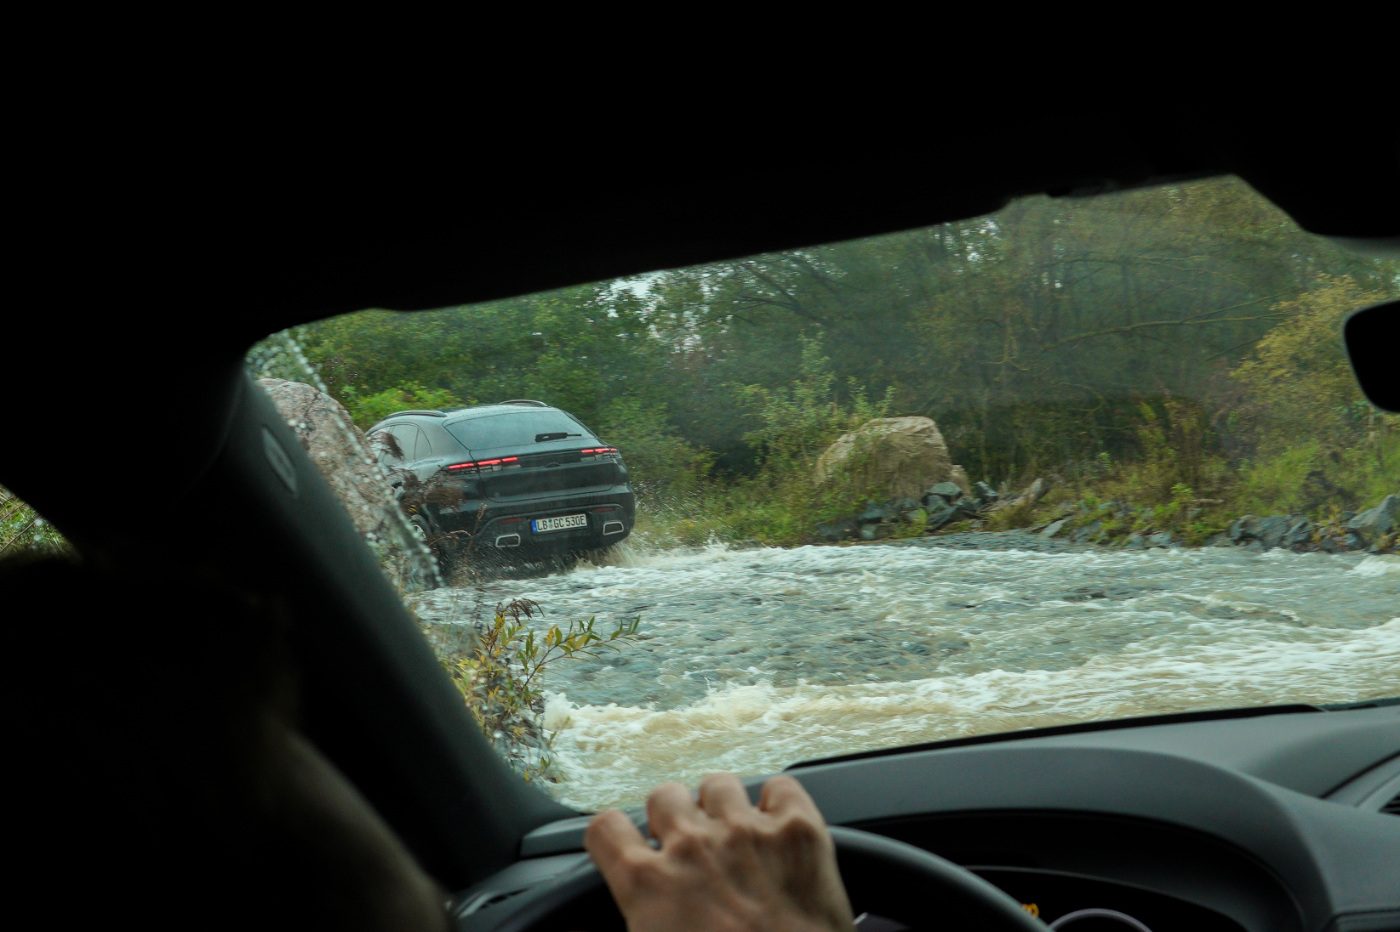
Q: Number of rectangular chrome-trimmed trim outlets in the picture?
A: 2